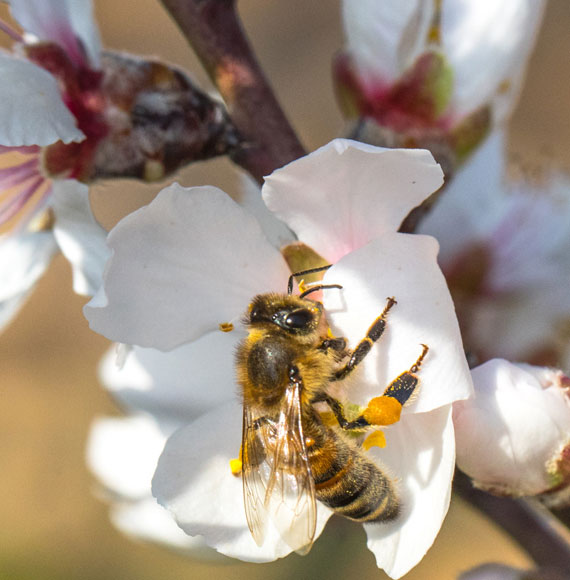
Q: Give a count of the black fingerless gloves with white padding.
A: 0